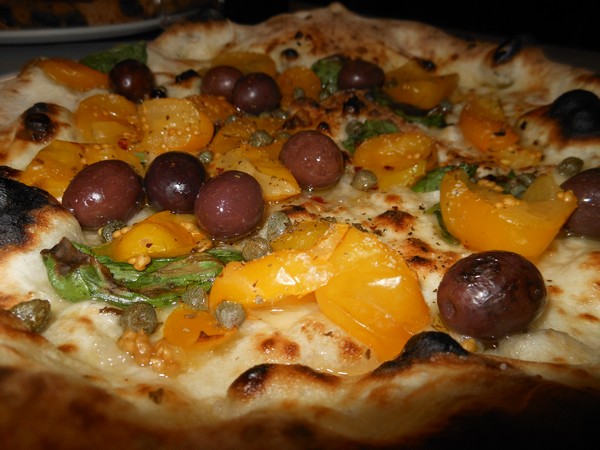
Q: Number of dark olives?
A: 10